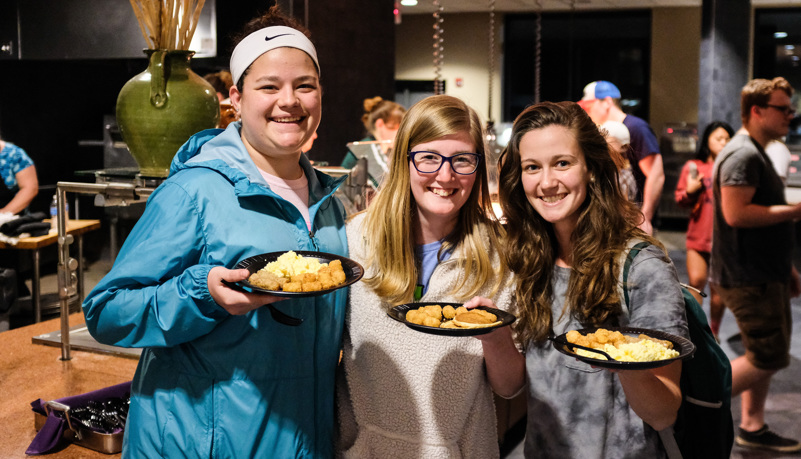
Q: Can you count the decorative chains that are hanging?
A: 3